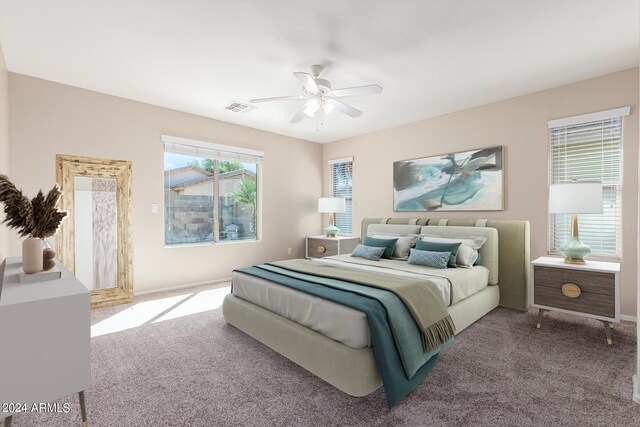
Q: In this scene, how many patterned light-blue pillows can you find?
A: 2